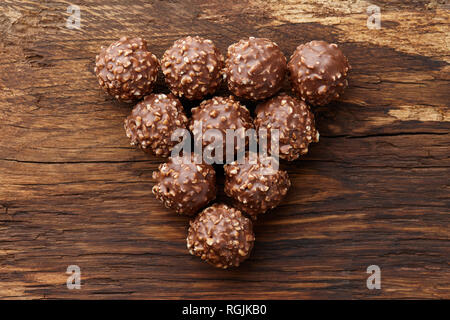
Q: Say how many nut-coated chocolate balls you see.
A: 10